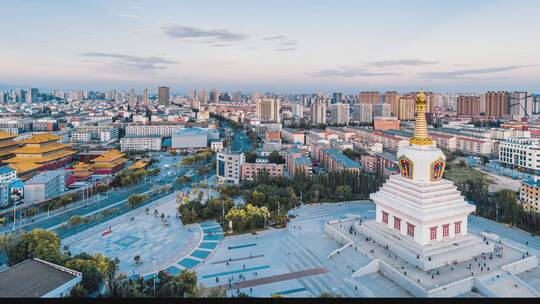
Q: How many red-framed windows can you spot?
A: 6